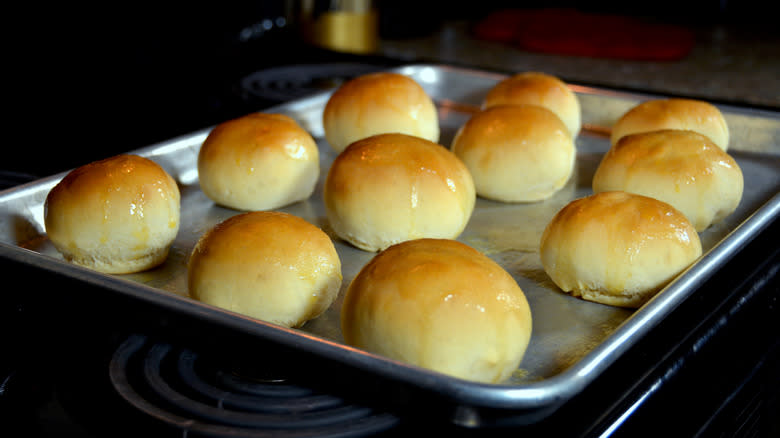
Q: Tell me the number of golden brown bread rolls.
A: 11